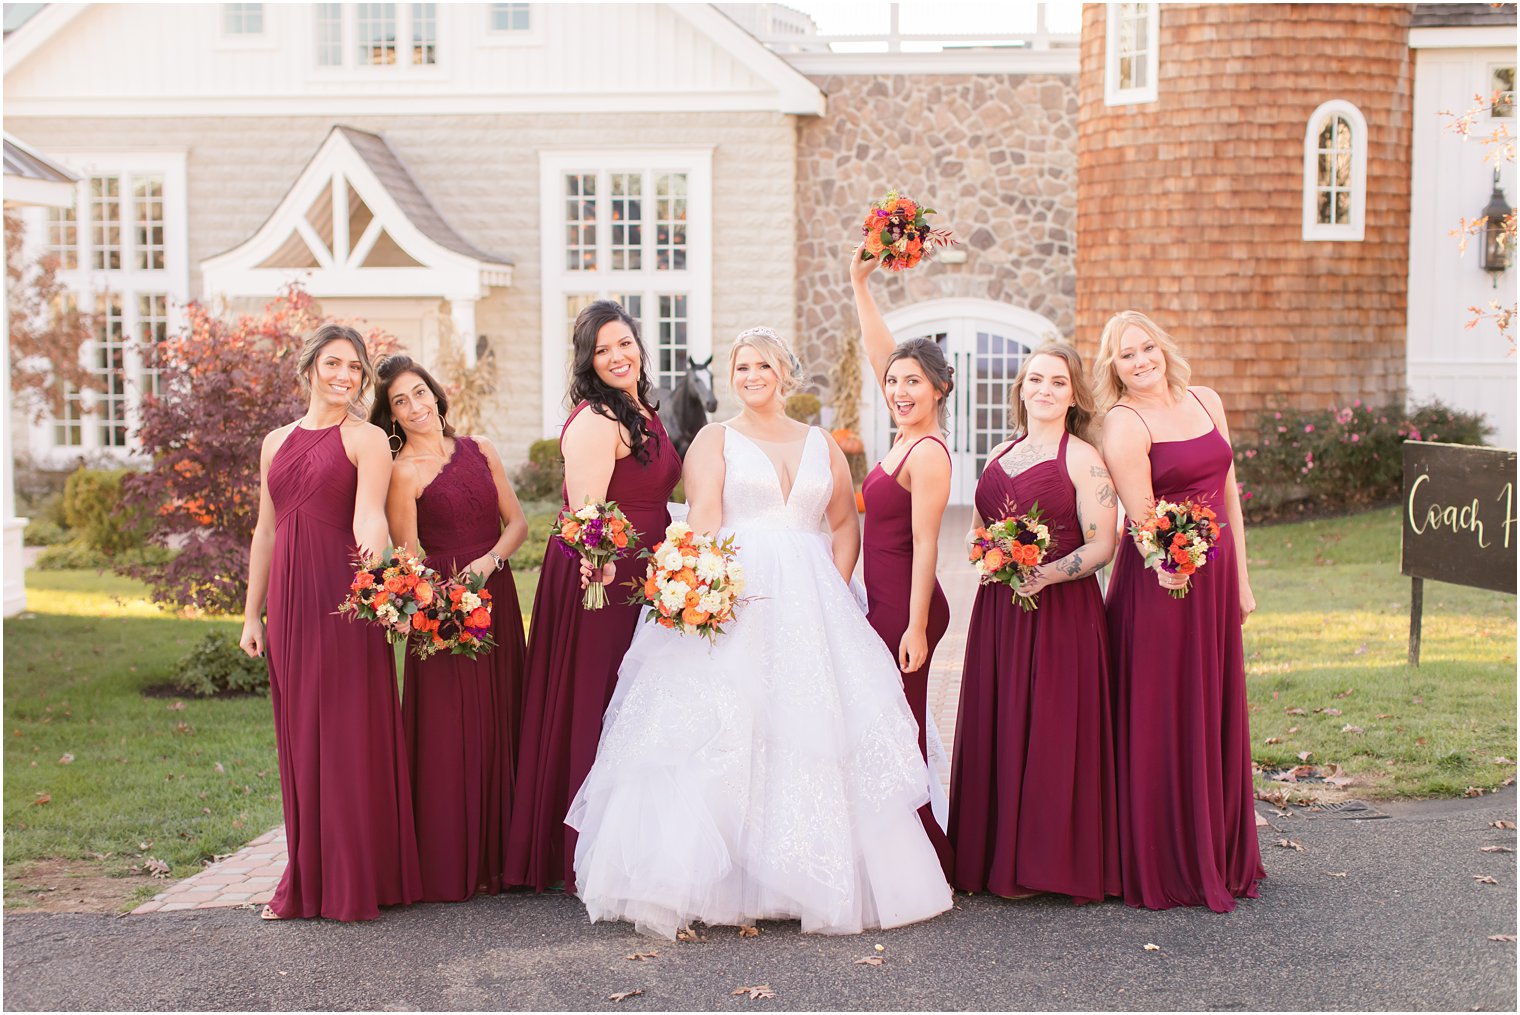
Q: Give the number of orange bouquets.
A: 7